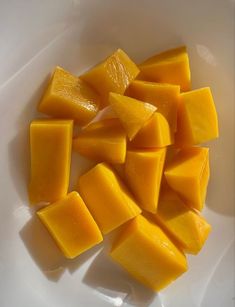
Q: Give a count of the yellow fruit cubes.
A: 15